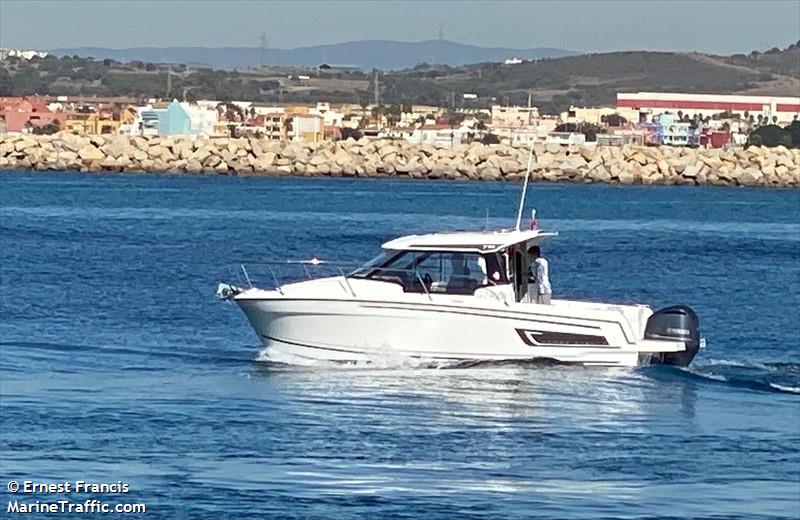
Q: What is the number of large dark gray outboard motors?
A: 1